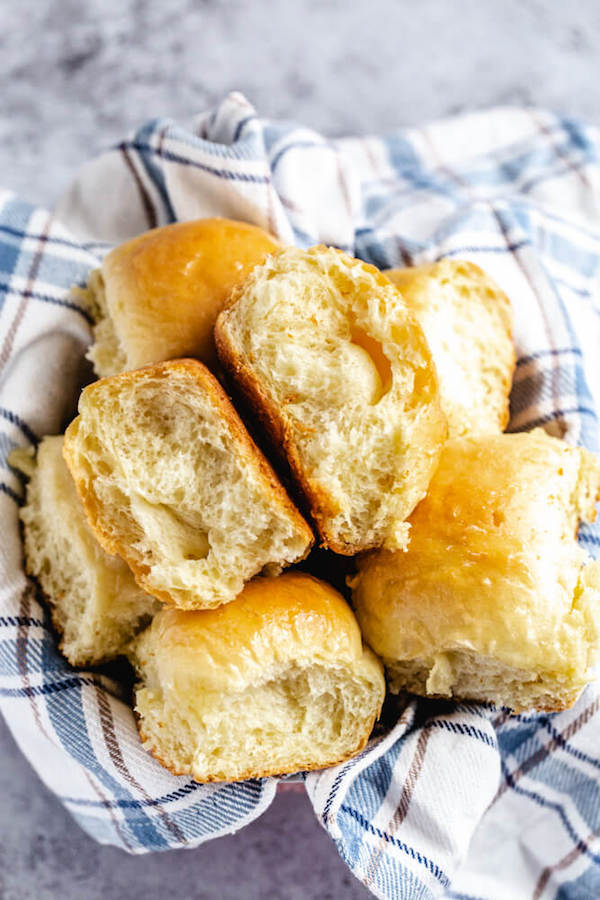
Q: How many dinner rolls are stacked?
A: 7